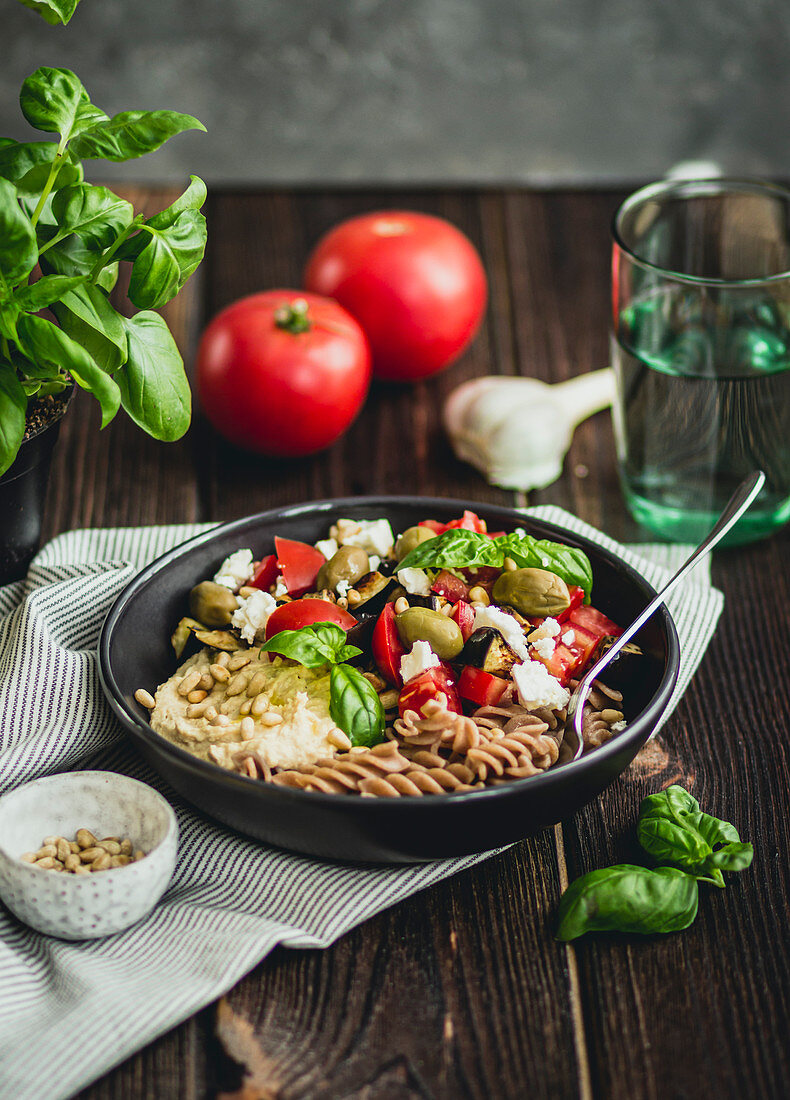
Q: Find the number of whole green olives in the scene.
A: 5